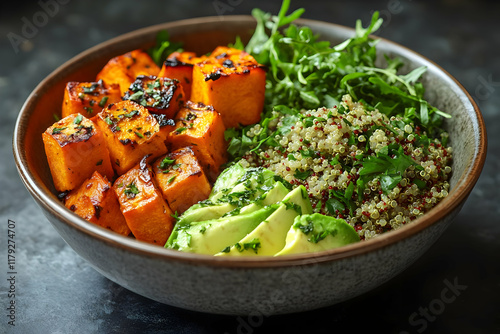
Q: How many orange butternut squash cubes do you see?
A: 11